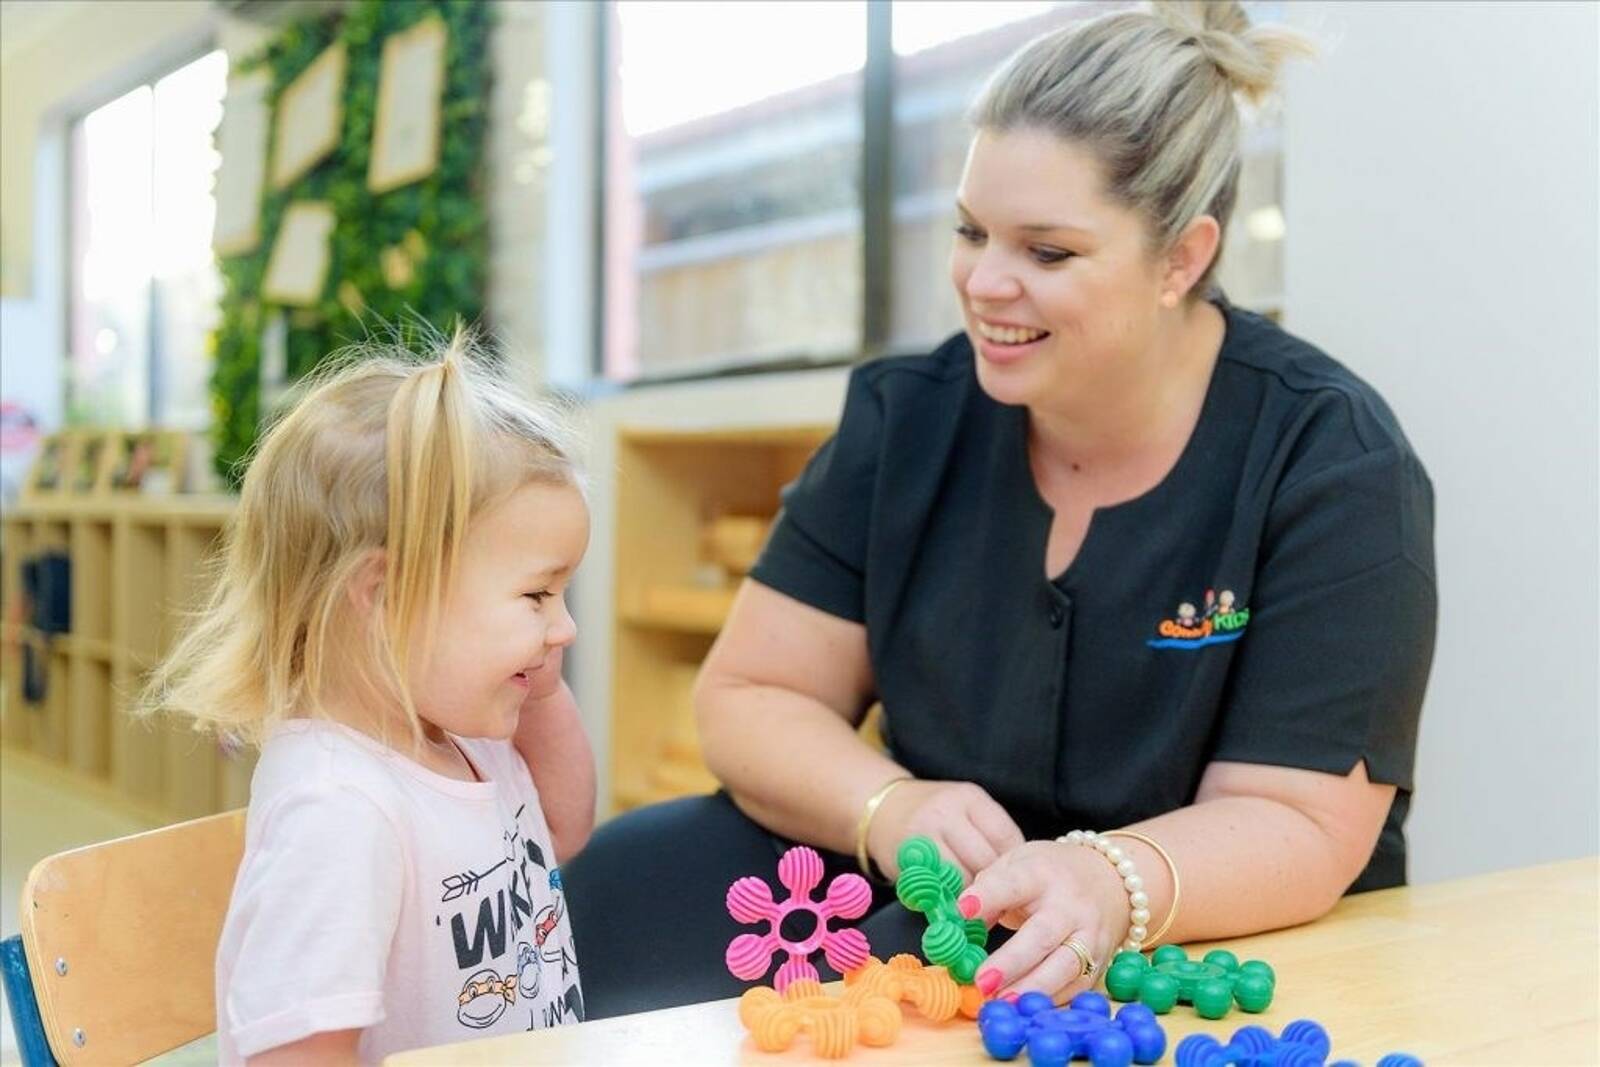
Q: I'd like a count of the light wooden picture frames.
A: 4